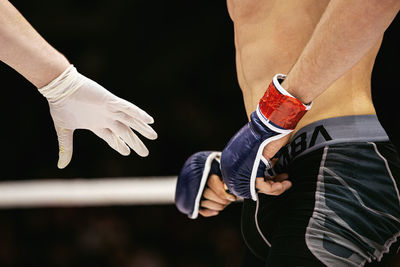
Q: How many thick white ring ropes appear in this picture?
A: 1